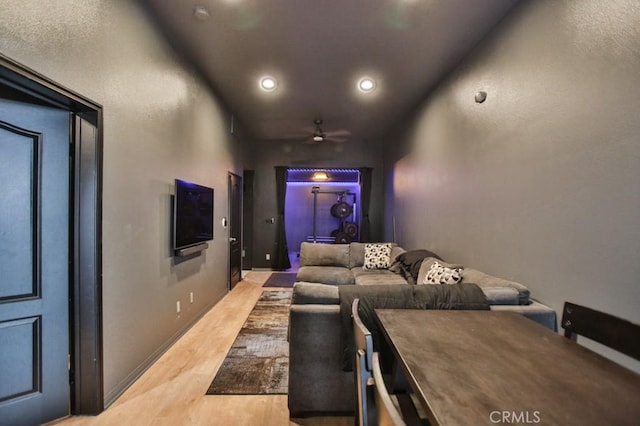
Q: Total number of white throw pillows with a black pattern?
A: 2